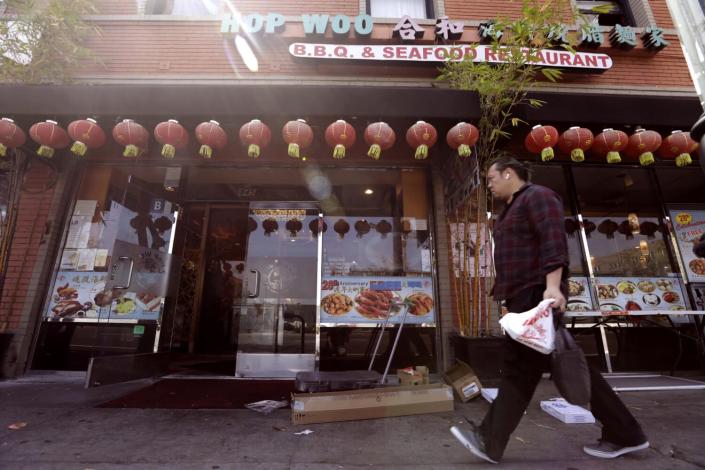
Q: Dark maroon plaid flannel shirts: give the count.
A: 1